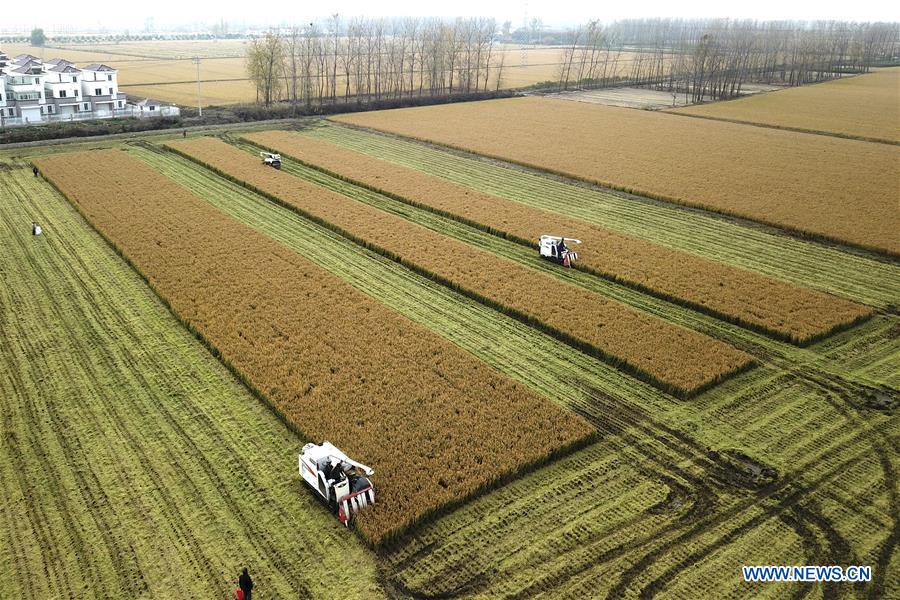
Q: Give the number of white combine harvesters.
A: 3